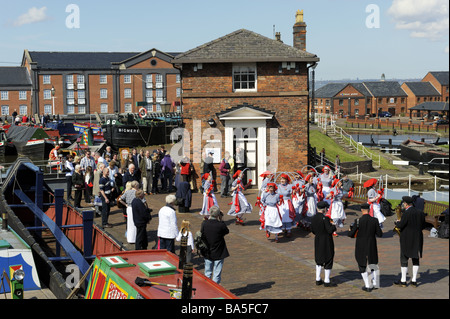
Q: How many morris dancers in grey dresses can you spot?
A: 11